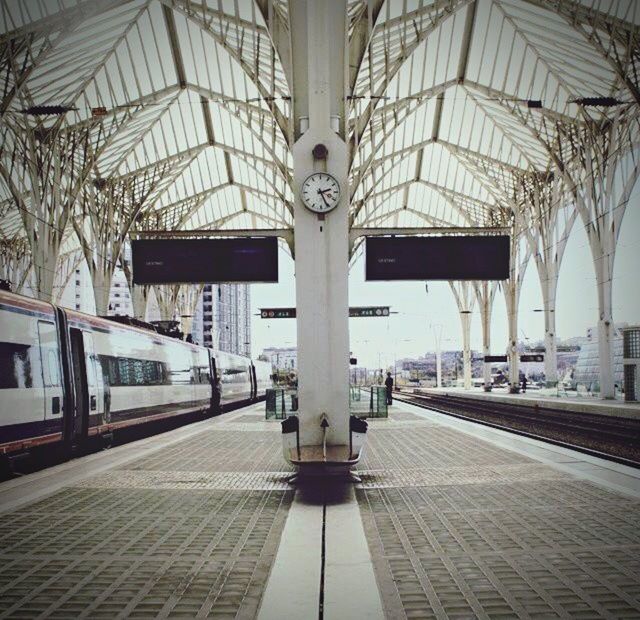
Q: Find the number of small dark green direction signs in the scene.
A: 2